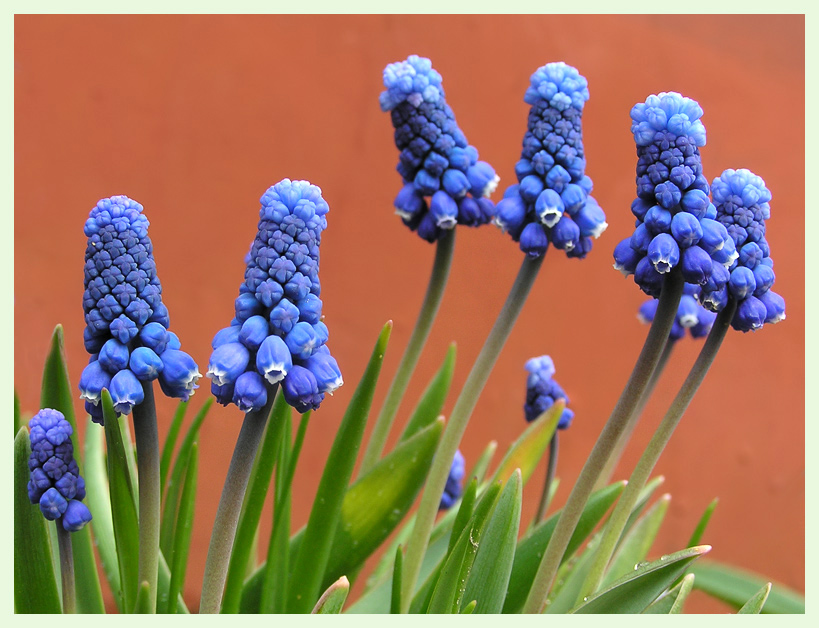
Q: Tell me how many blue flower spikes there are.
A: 10